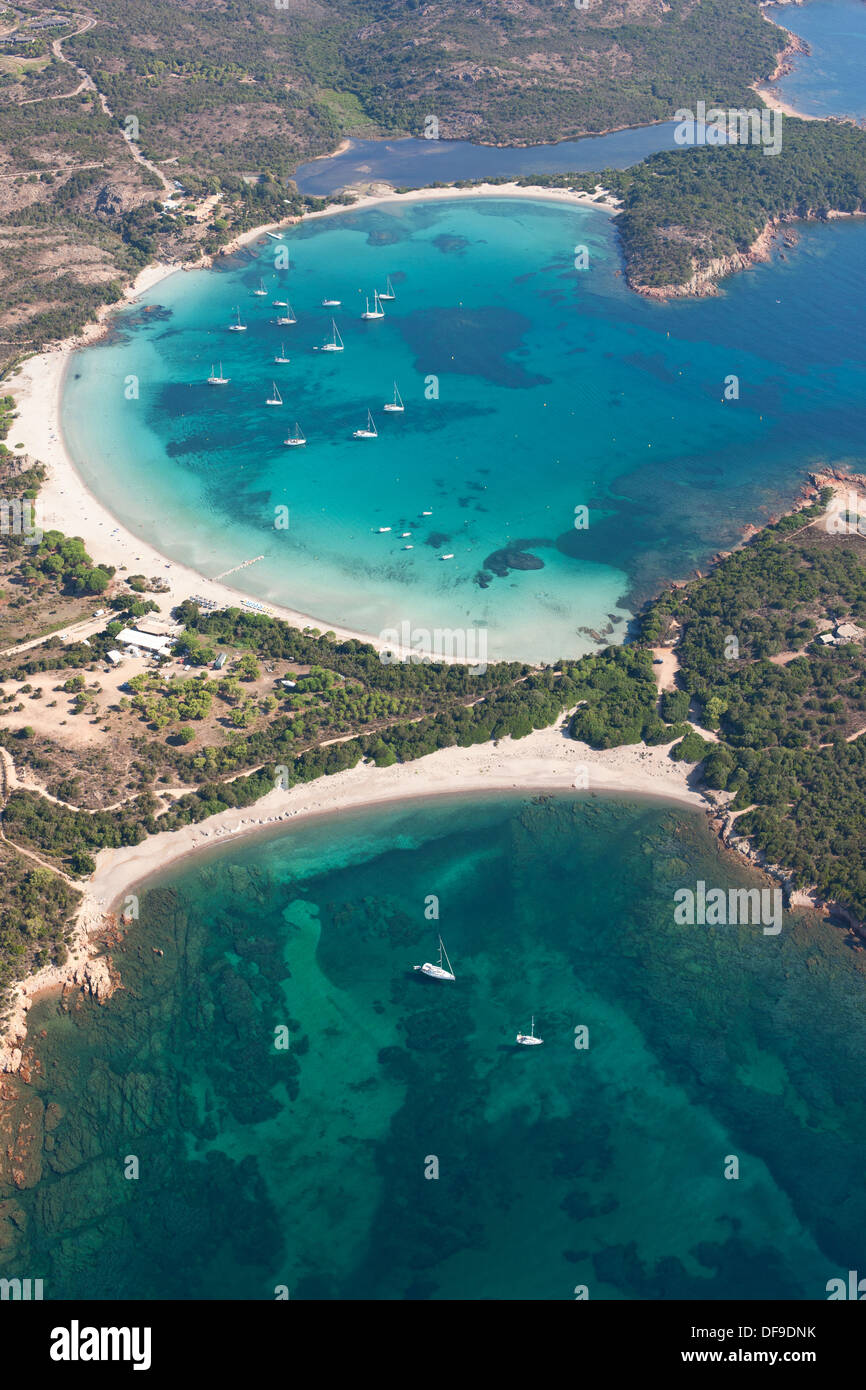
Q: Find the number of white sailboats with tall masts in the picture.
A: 14